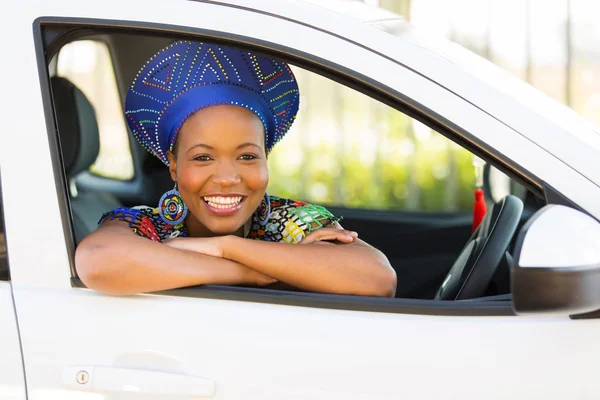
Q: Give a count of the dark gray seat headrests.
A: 1